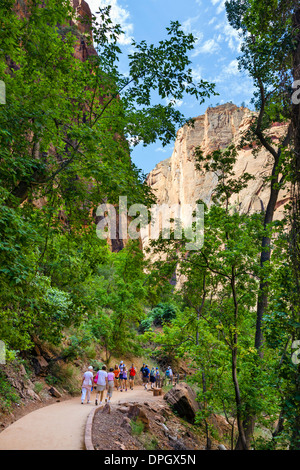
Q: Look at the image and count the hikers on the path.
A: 12